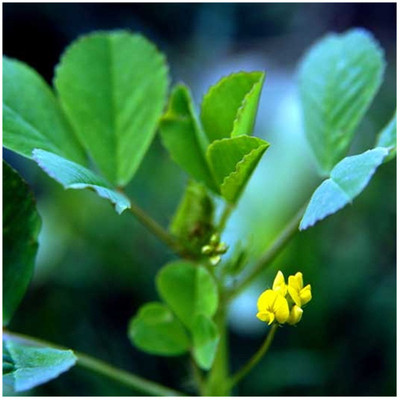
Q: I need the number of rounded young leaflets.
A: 3